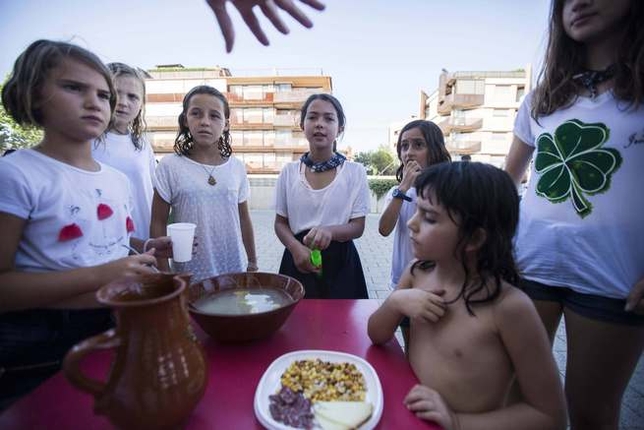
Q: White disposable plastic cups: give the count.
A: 1